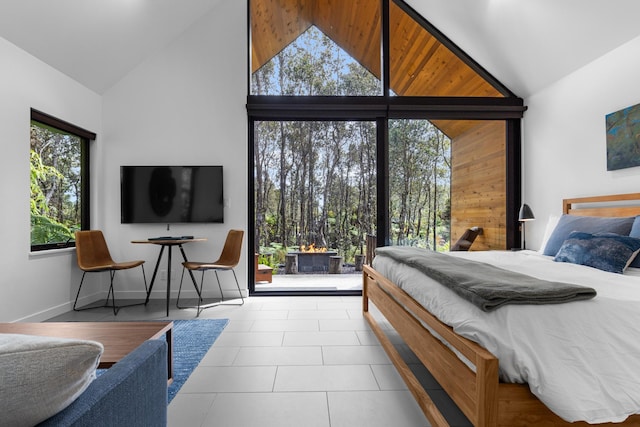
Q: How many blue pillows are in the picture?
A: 3